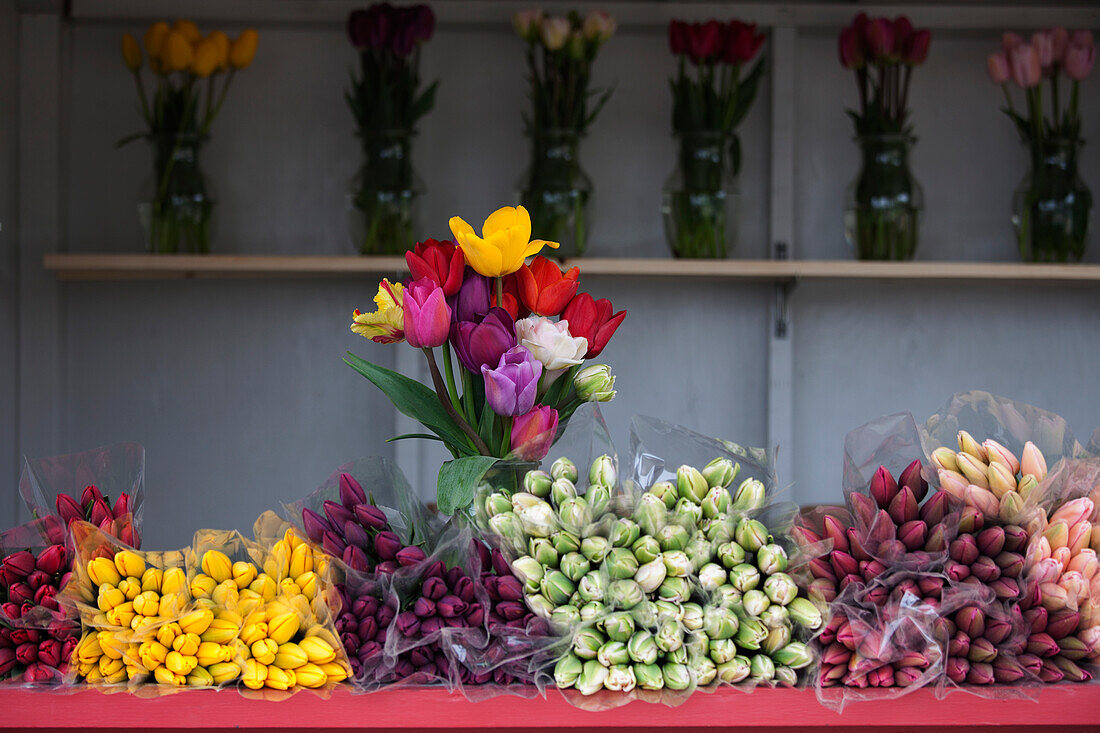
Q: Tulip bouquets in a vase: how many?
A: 7